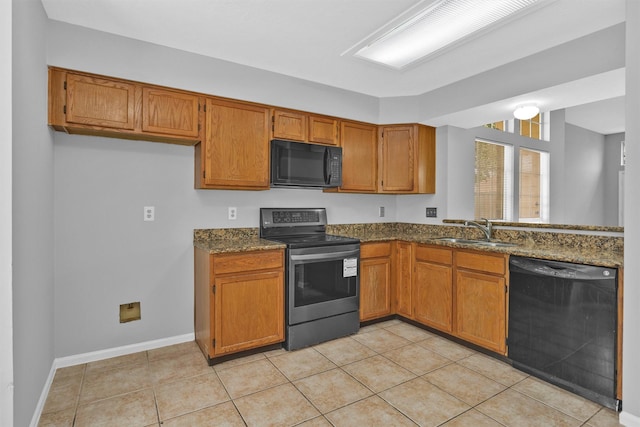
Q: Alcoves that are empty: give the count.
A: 1